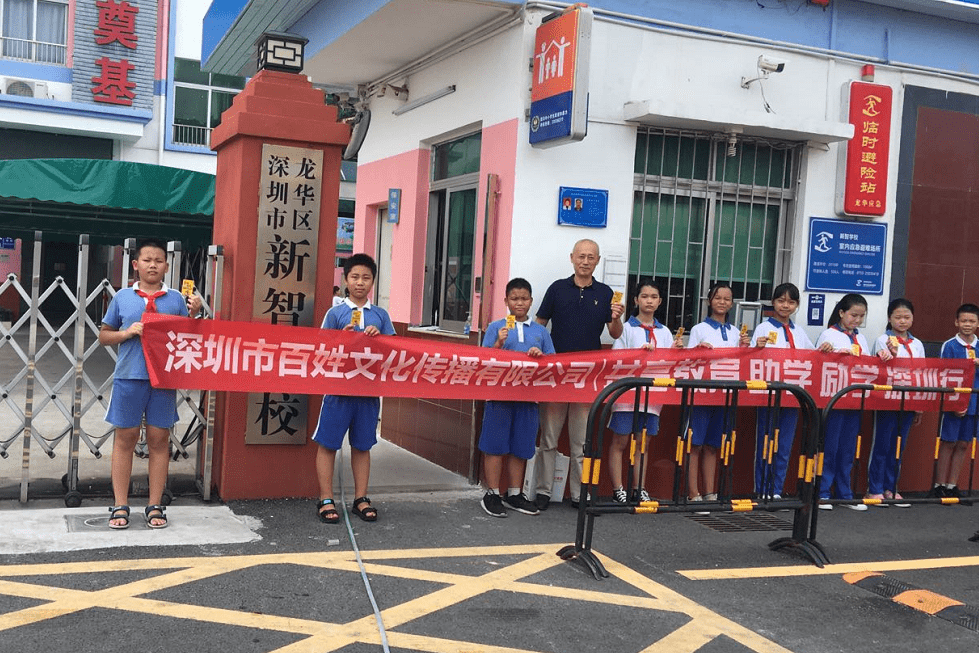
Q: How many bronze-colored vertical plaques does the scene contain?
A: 1